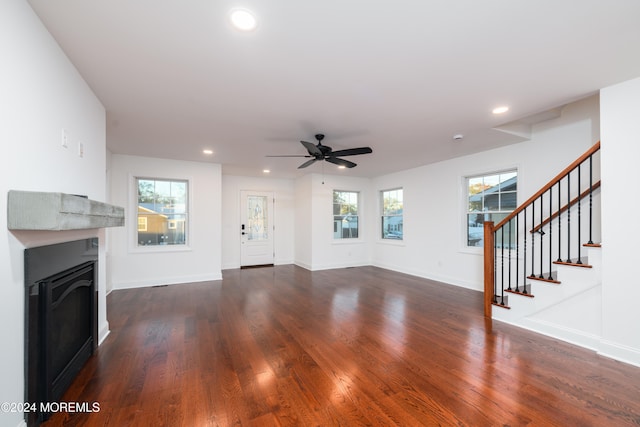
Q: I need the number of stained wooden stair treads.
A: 5